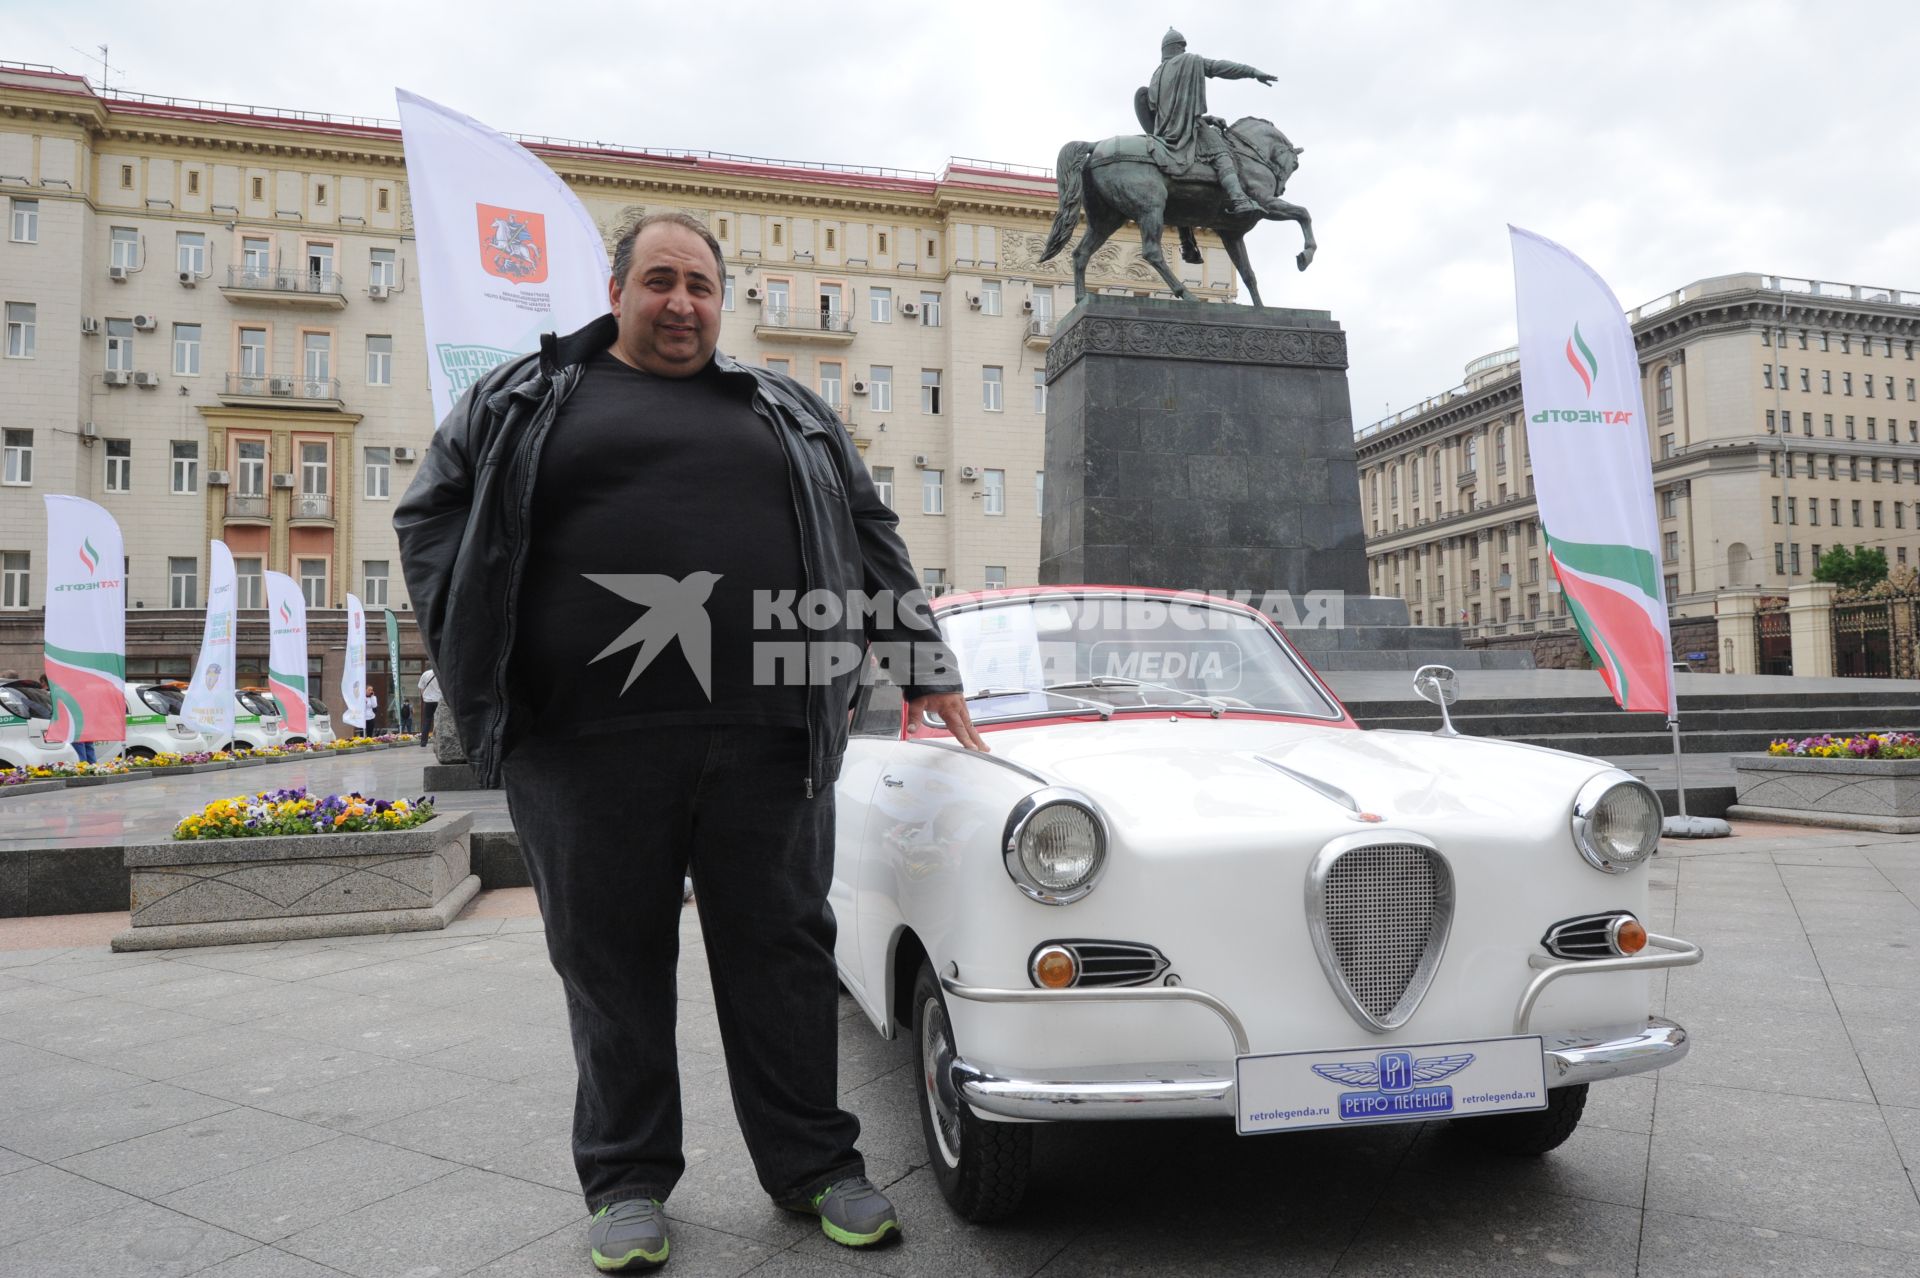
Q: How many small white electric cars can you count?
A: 4